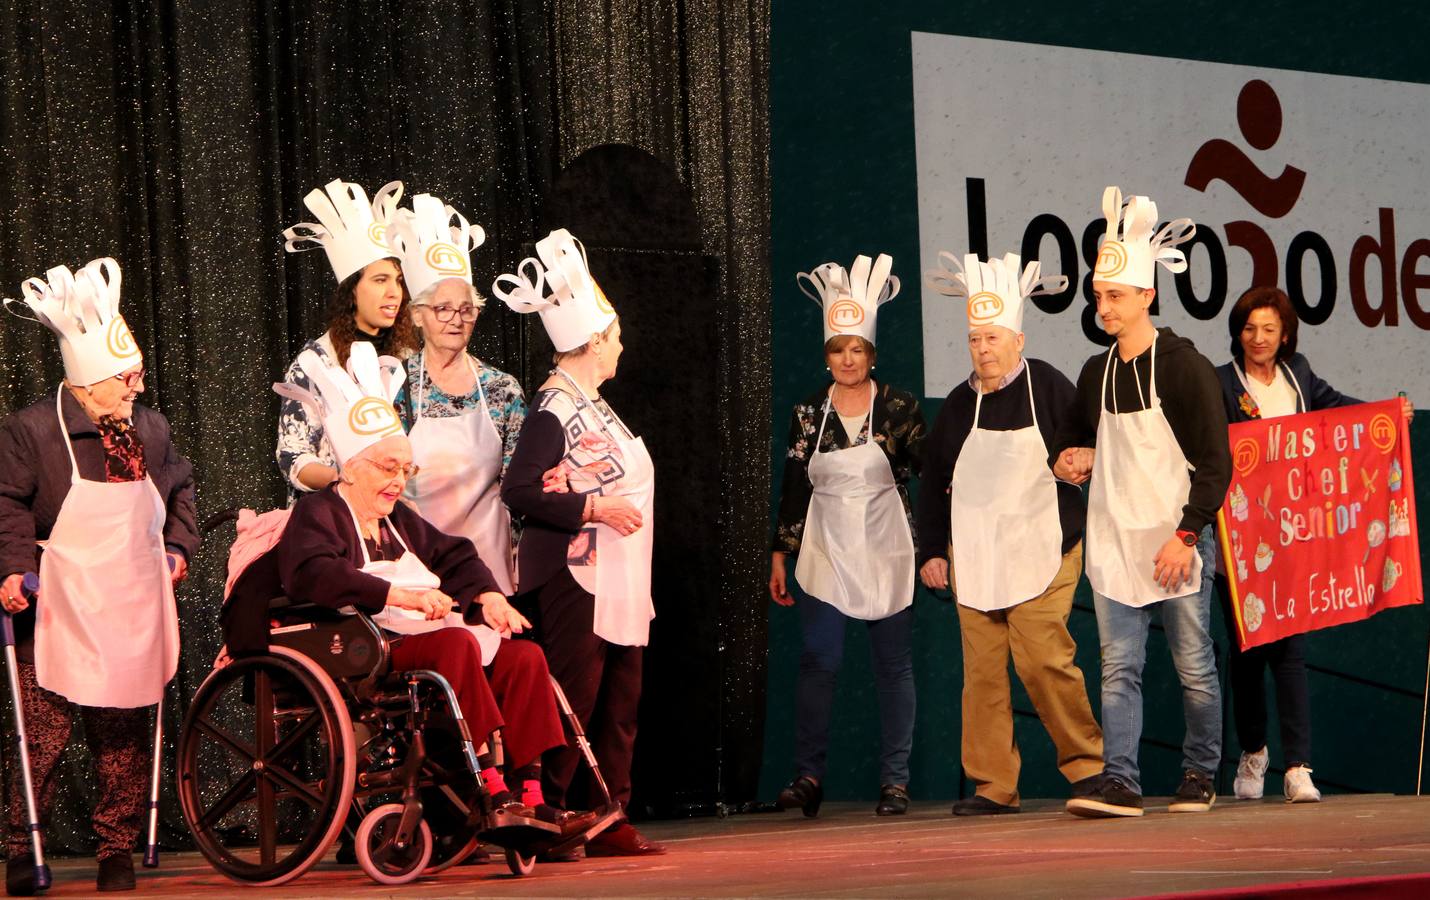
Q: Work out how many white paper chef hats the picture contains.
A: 8